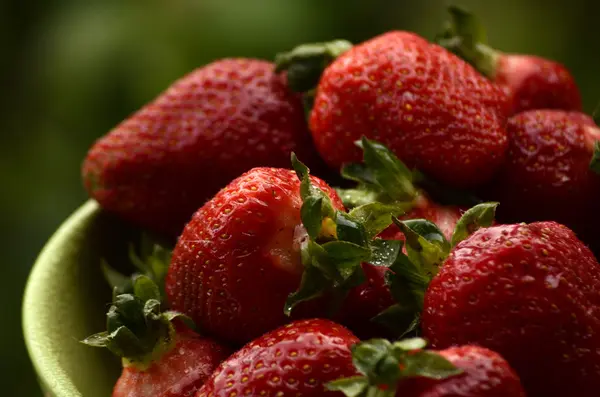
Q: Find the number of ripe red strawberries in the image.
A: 10